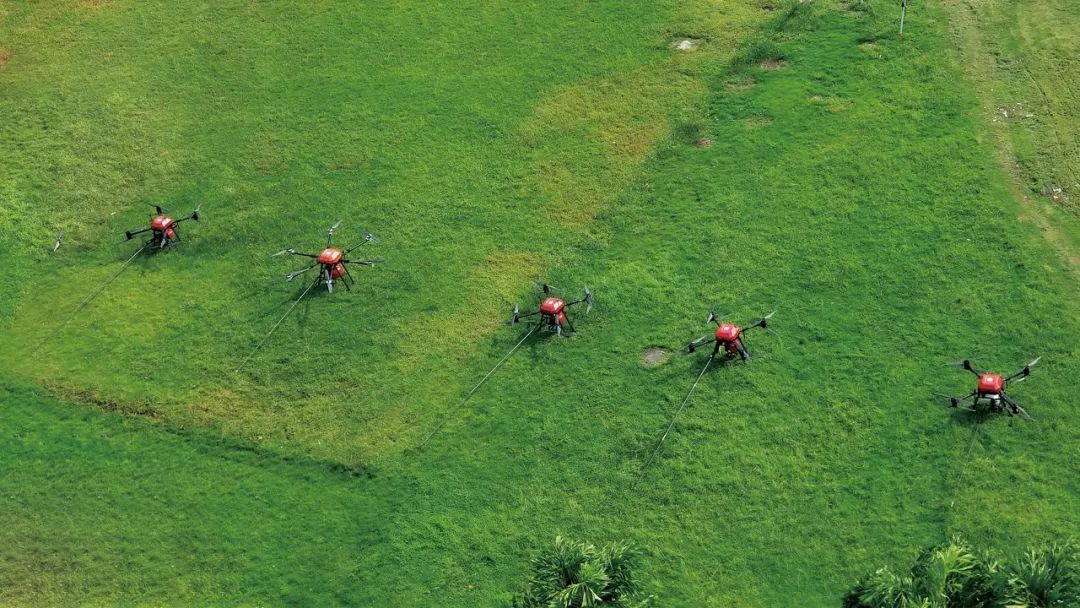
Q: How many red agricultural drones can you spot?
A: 5